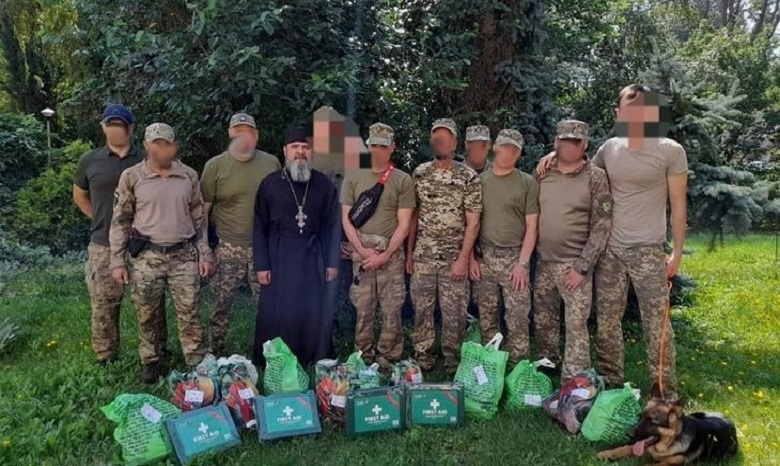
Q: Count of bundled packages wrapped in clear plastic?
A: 5